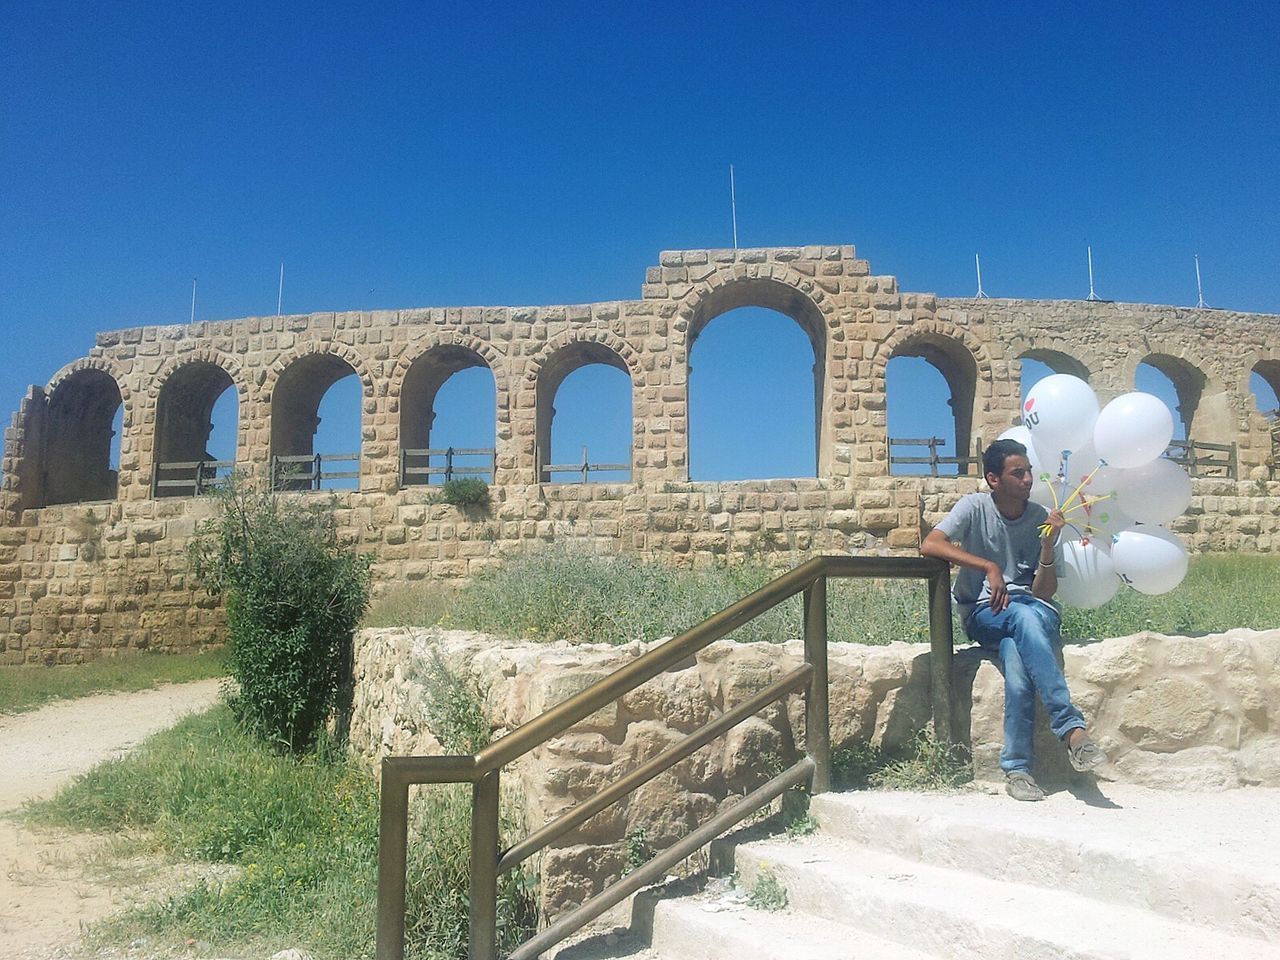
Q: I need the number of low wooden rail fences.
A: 6